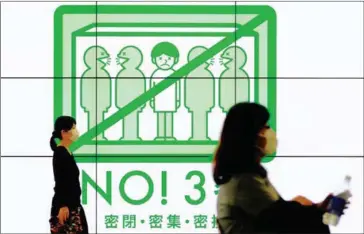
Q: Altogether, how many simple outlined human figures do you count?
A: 5